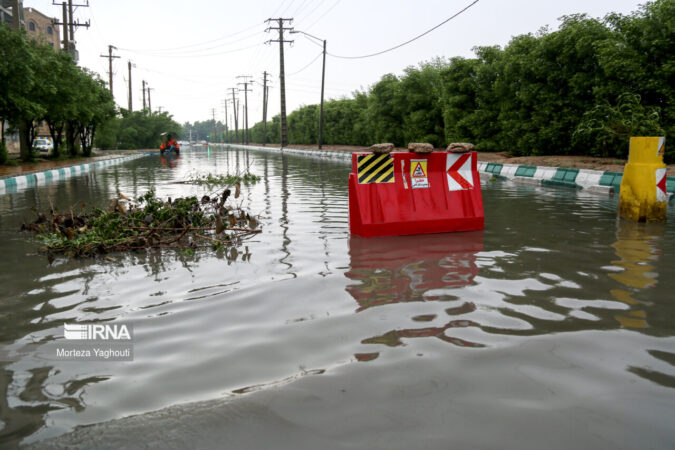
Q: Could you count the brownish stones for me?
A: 3